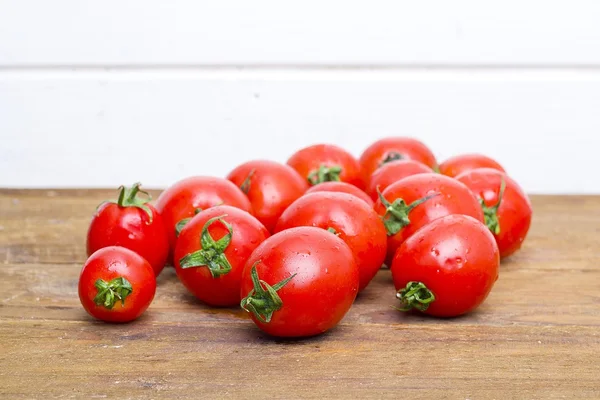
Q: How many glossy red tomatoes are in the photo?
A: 15